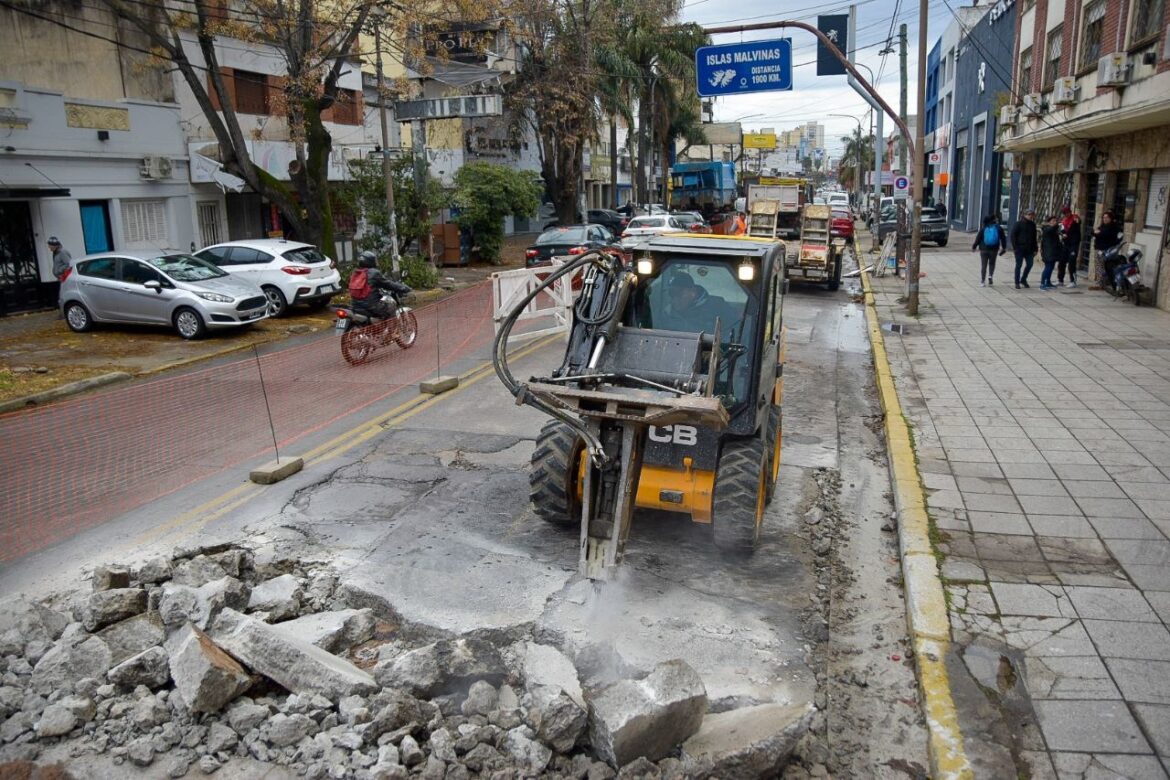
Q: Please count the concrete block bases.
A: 2